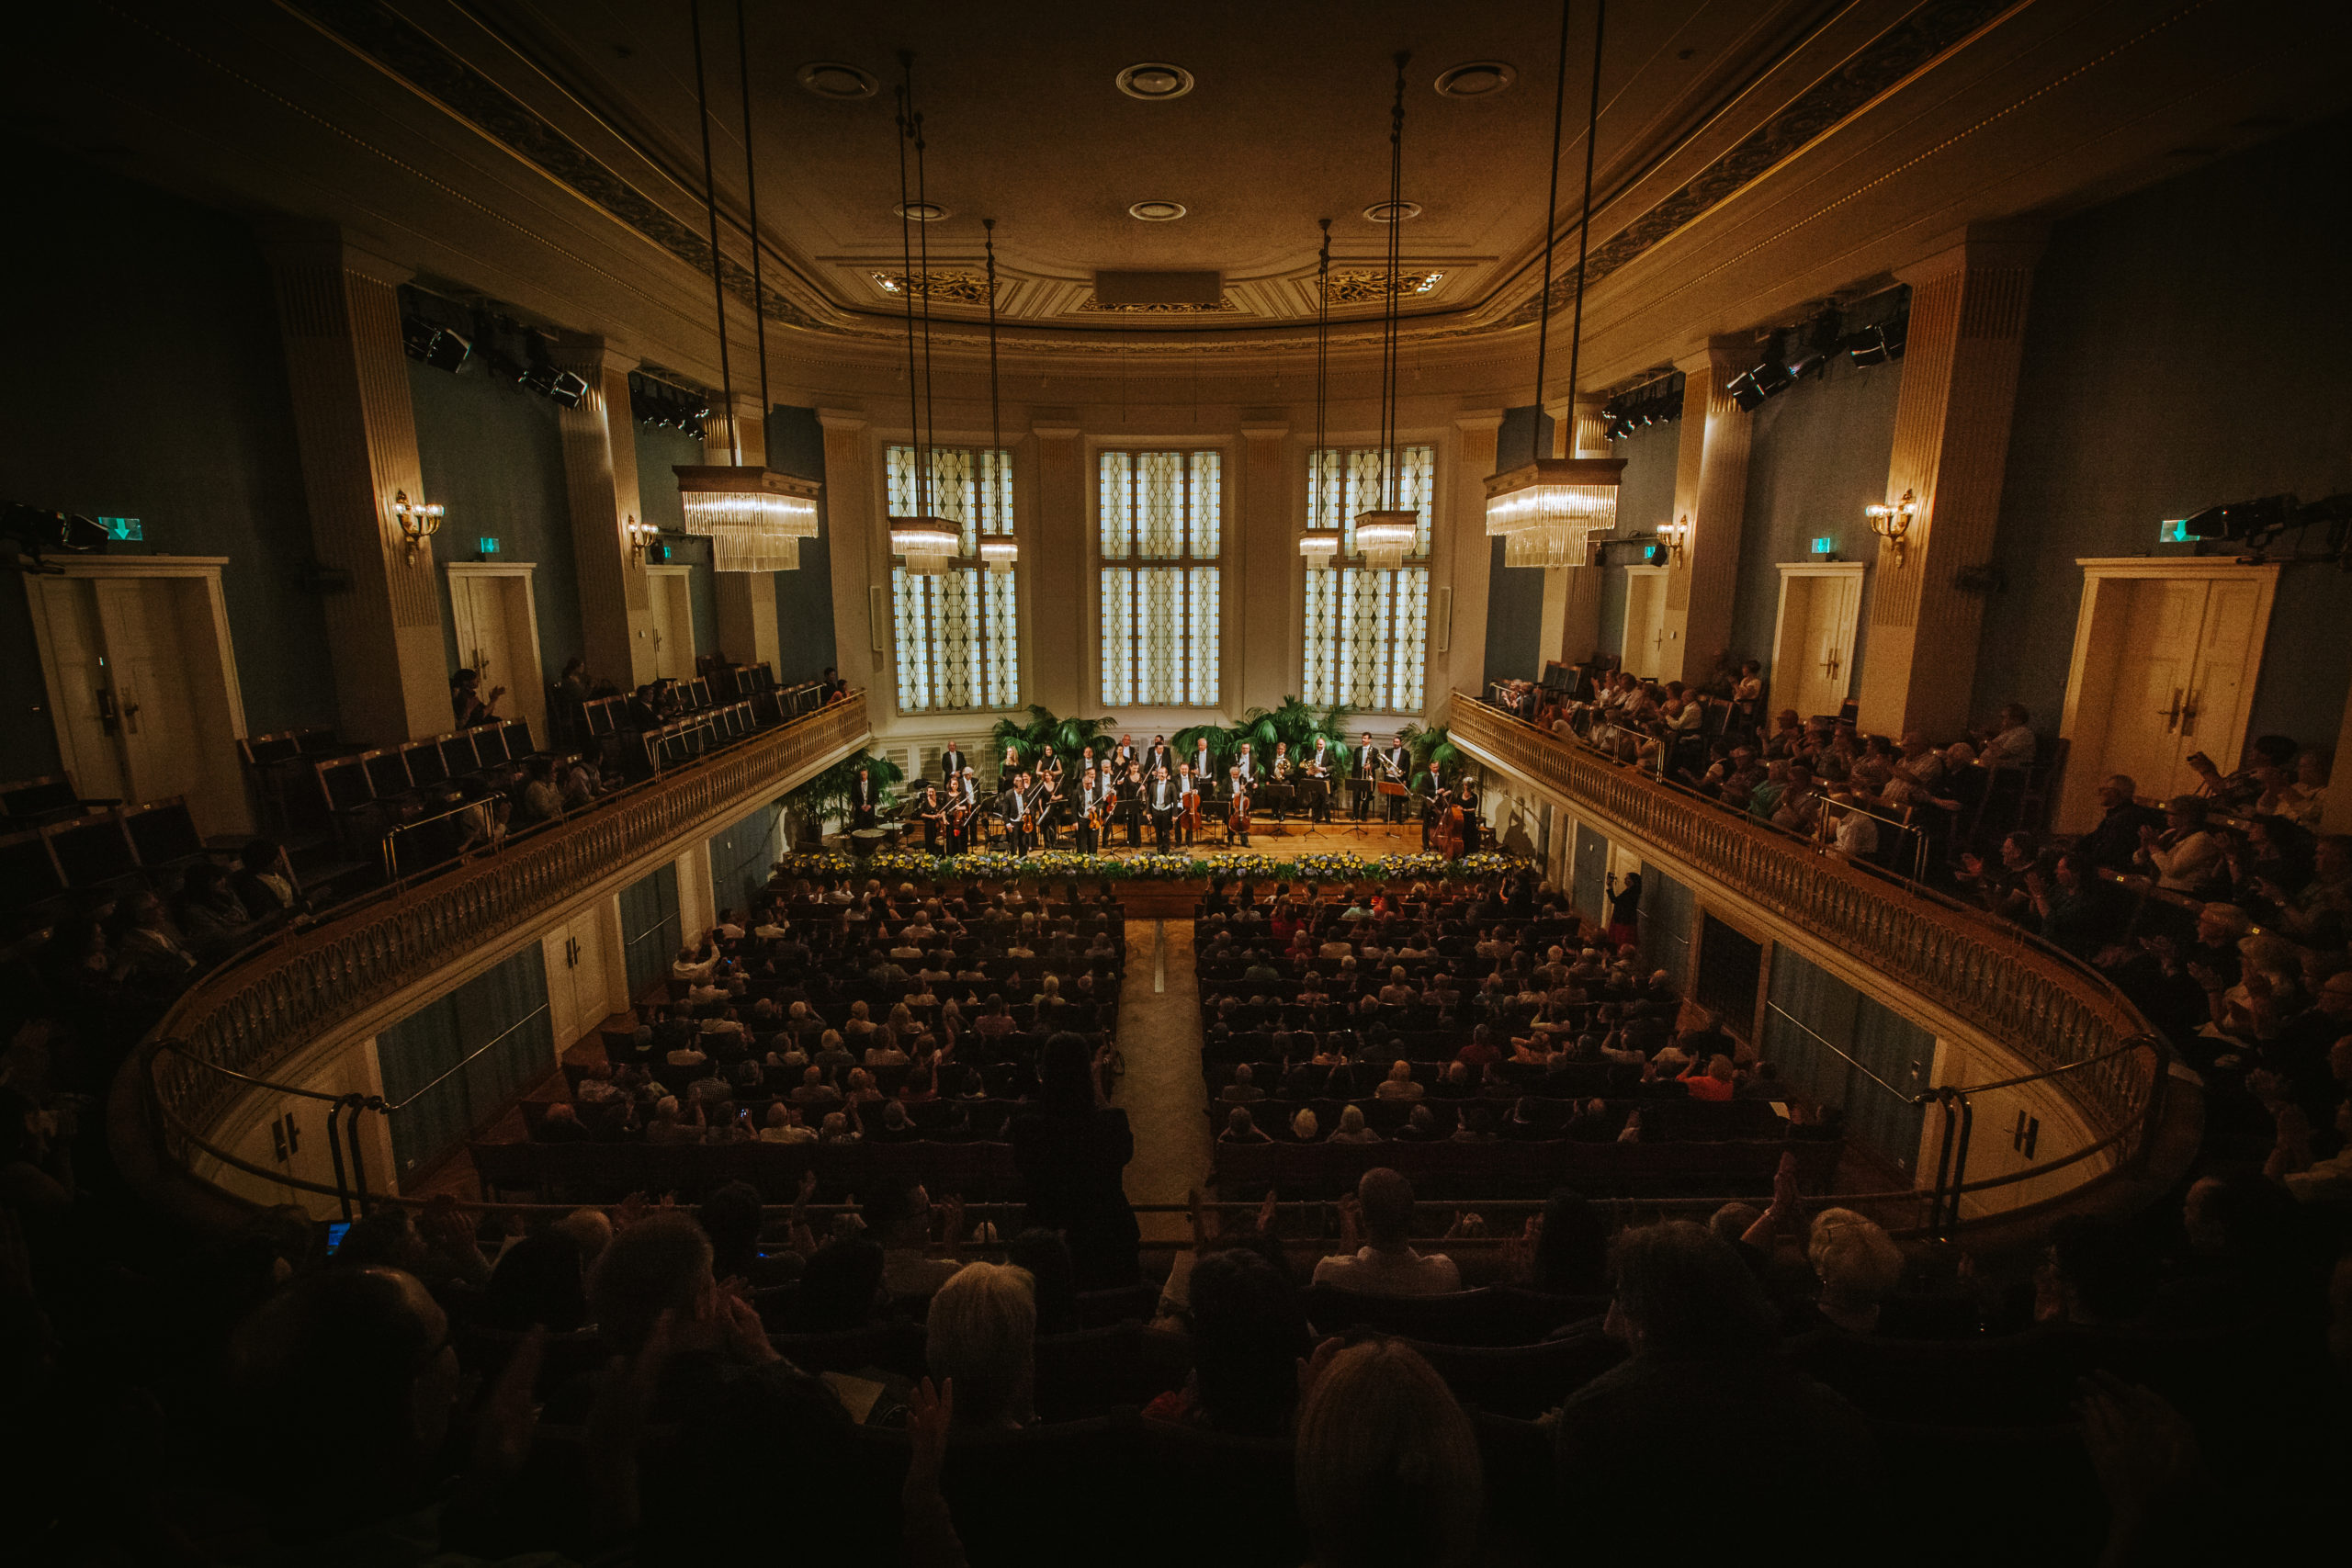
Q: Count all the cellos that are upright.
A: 2